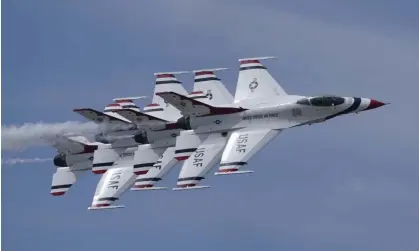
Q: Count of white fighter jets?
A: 4